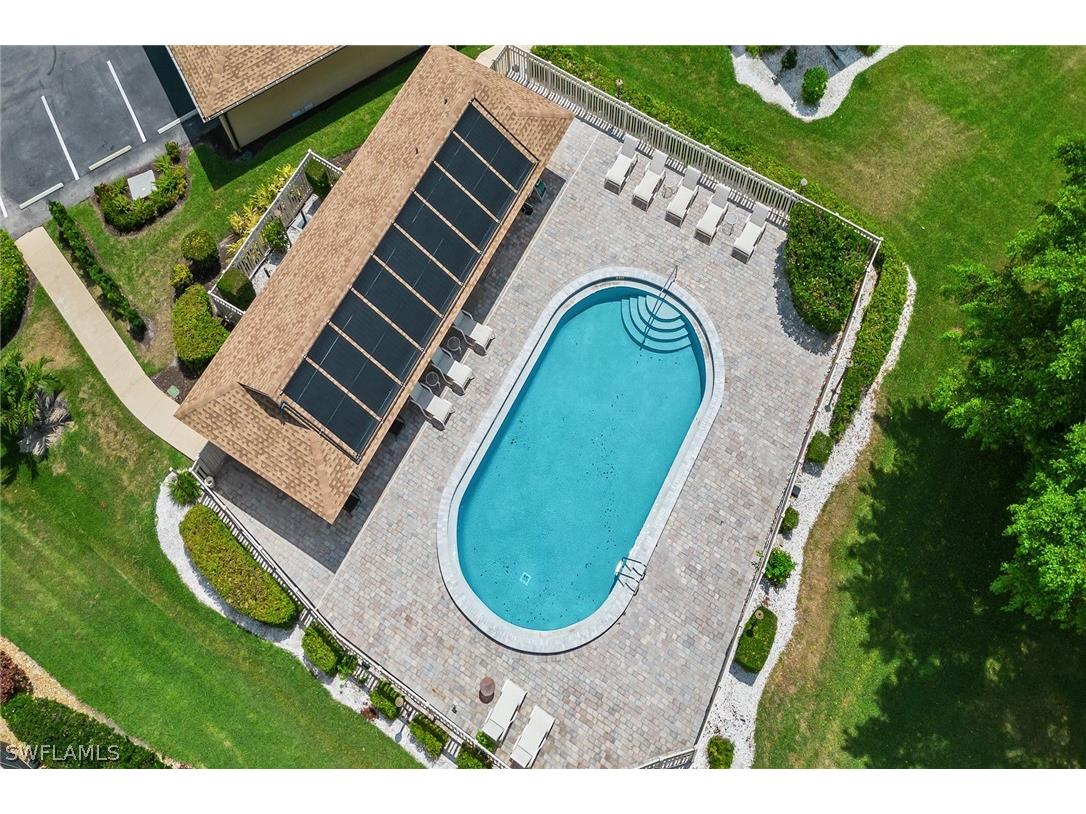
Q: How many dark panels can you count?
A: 9